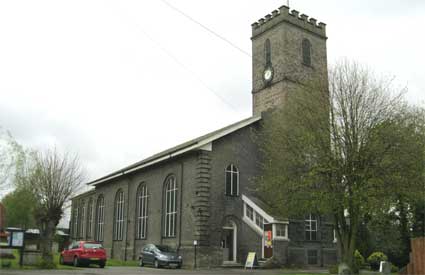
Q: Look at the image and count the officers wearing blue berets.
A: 0